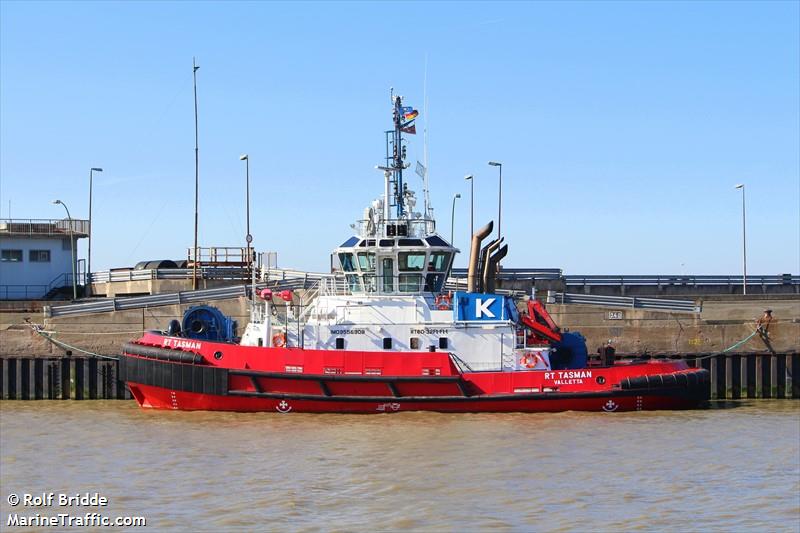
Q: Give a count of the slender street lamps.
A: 7